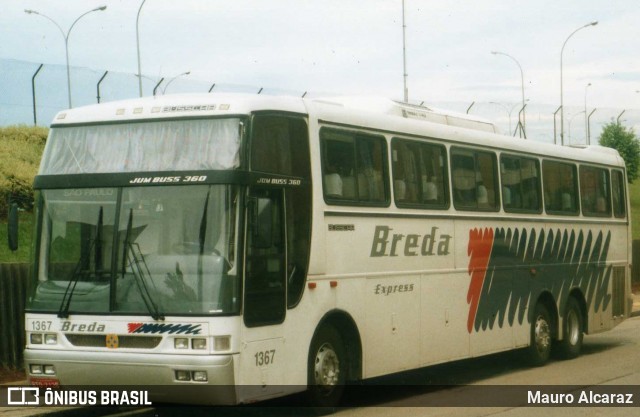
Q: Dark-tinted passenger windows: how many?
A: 7